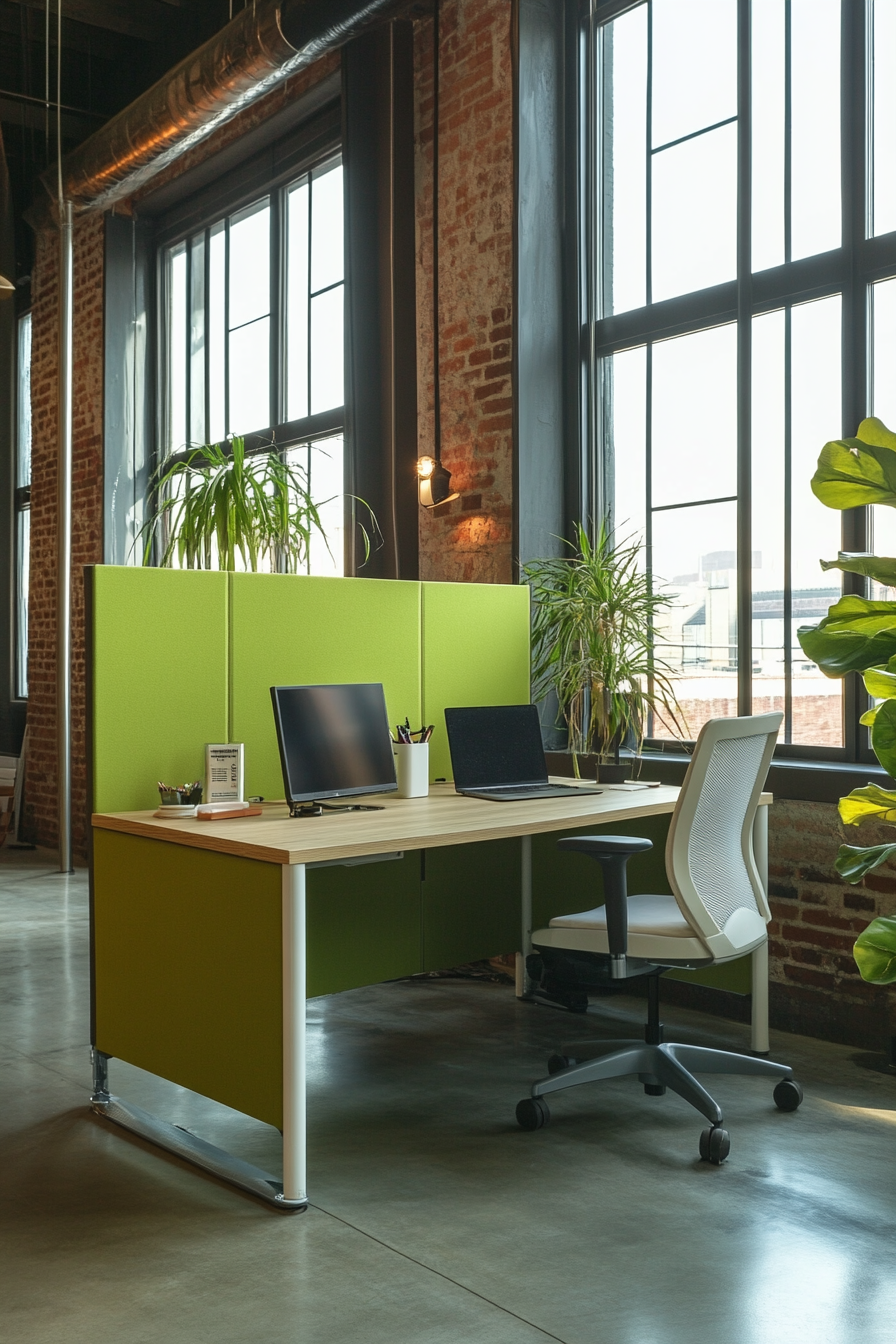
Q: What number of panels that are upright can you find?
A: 3